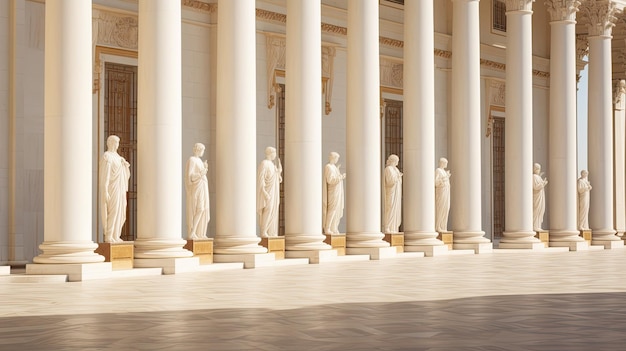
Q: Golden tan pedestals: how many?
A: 8